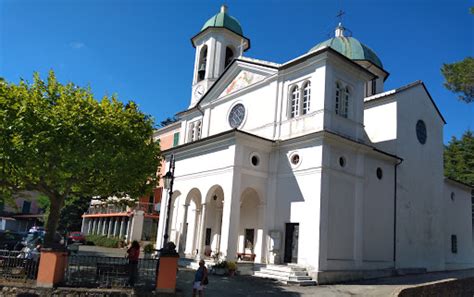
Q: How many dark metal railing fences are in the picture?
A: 2